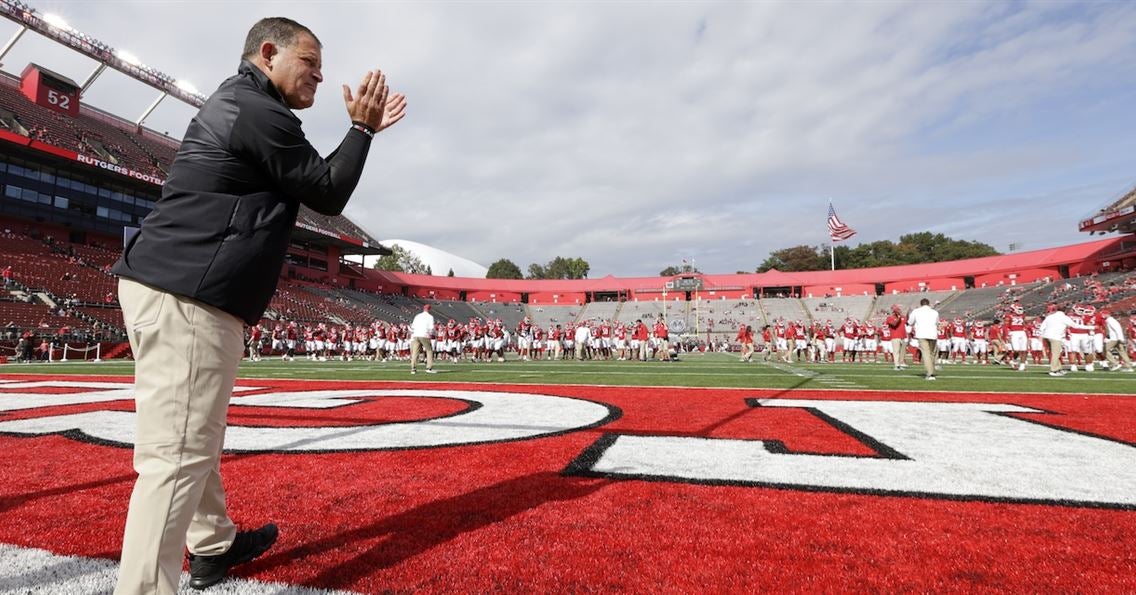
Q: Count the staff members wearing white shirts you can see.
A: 5